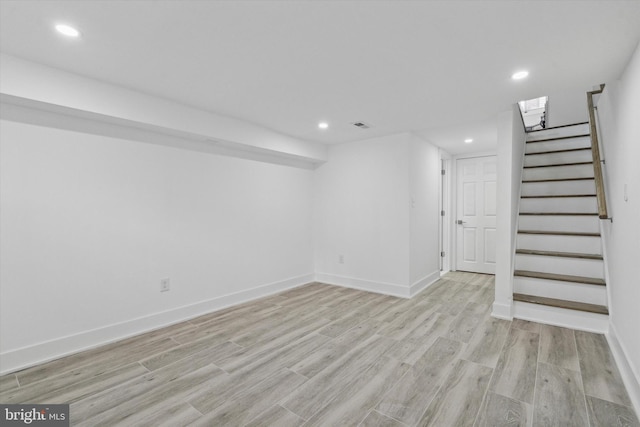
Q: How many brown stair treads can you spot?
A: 11